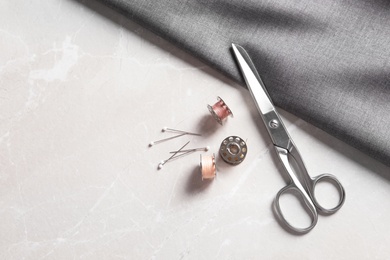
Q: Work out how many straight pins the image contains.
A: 5